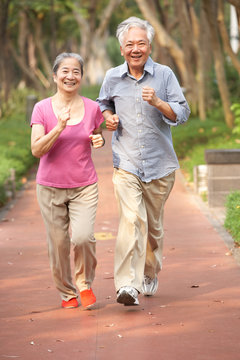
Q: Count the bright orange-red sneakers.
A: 2